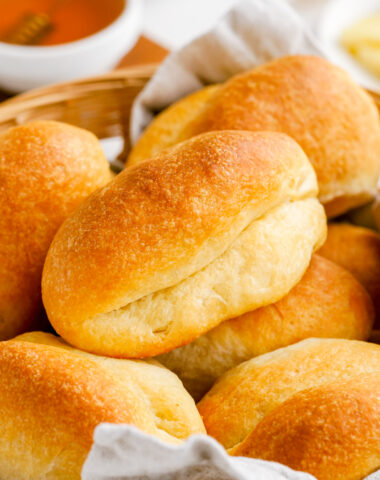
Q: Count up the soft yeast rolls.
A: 7